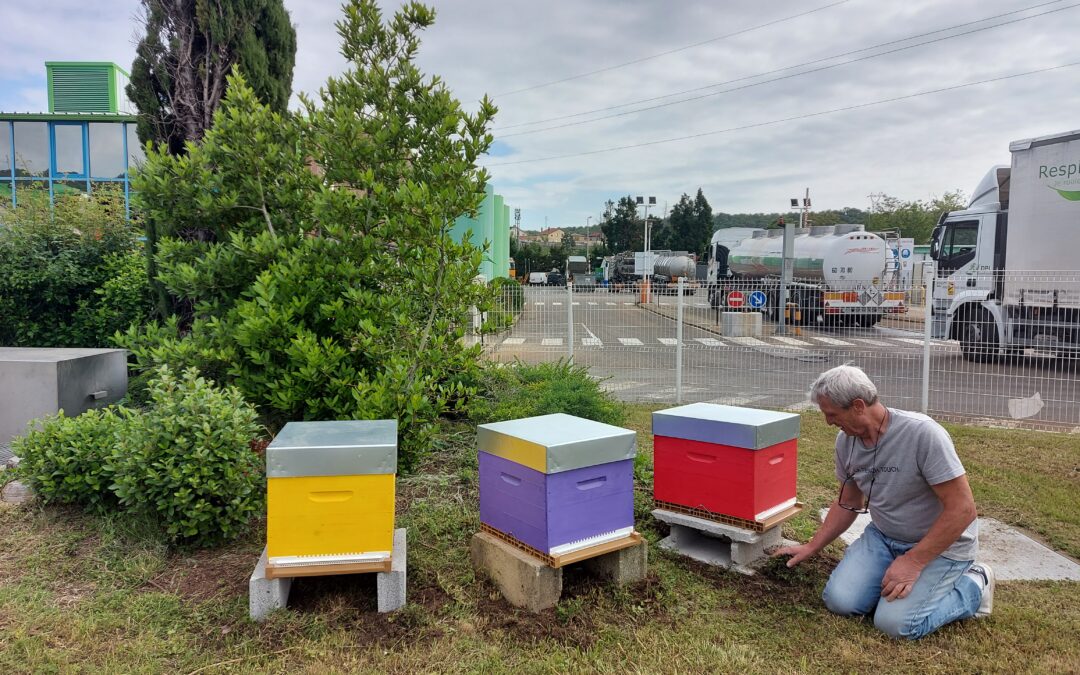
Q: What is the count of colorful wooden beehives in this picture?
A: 3